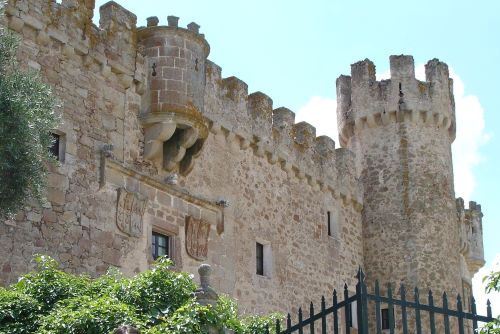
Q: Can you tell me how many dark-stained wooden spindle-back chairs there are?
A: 0